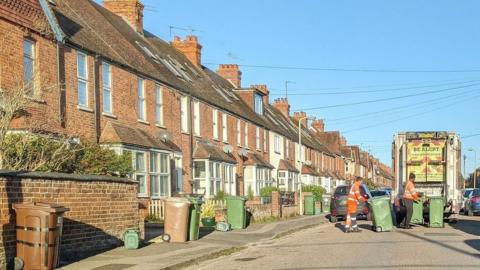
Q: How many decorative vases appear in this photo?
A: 0